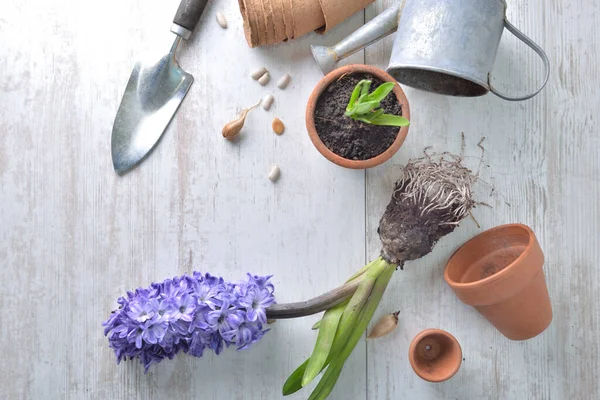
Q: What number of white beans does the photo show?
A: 6